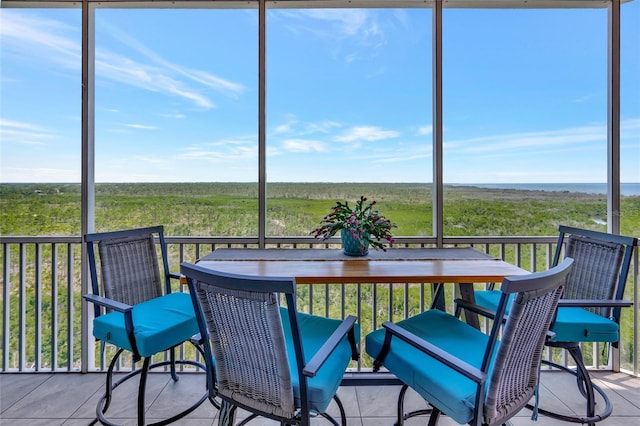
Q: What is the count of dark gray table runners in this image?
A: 1